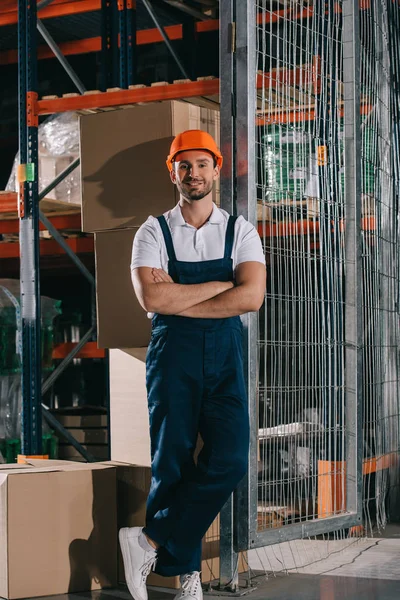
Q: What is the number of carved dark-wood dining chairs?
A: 0